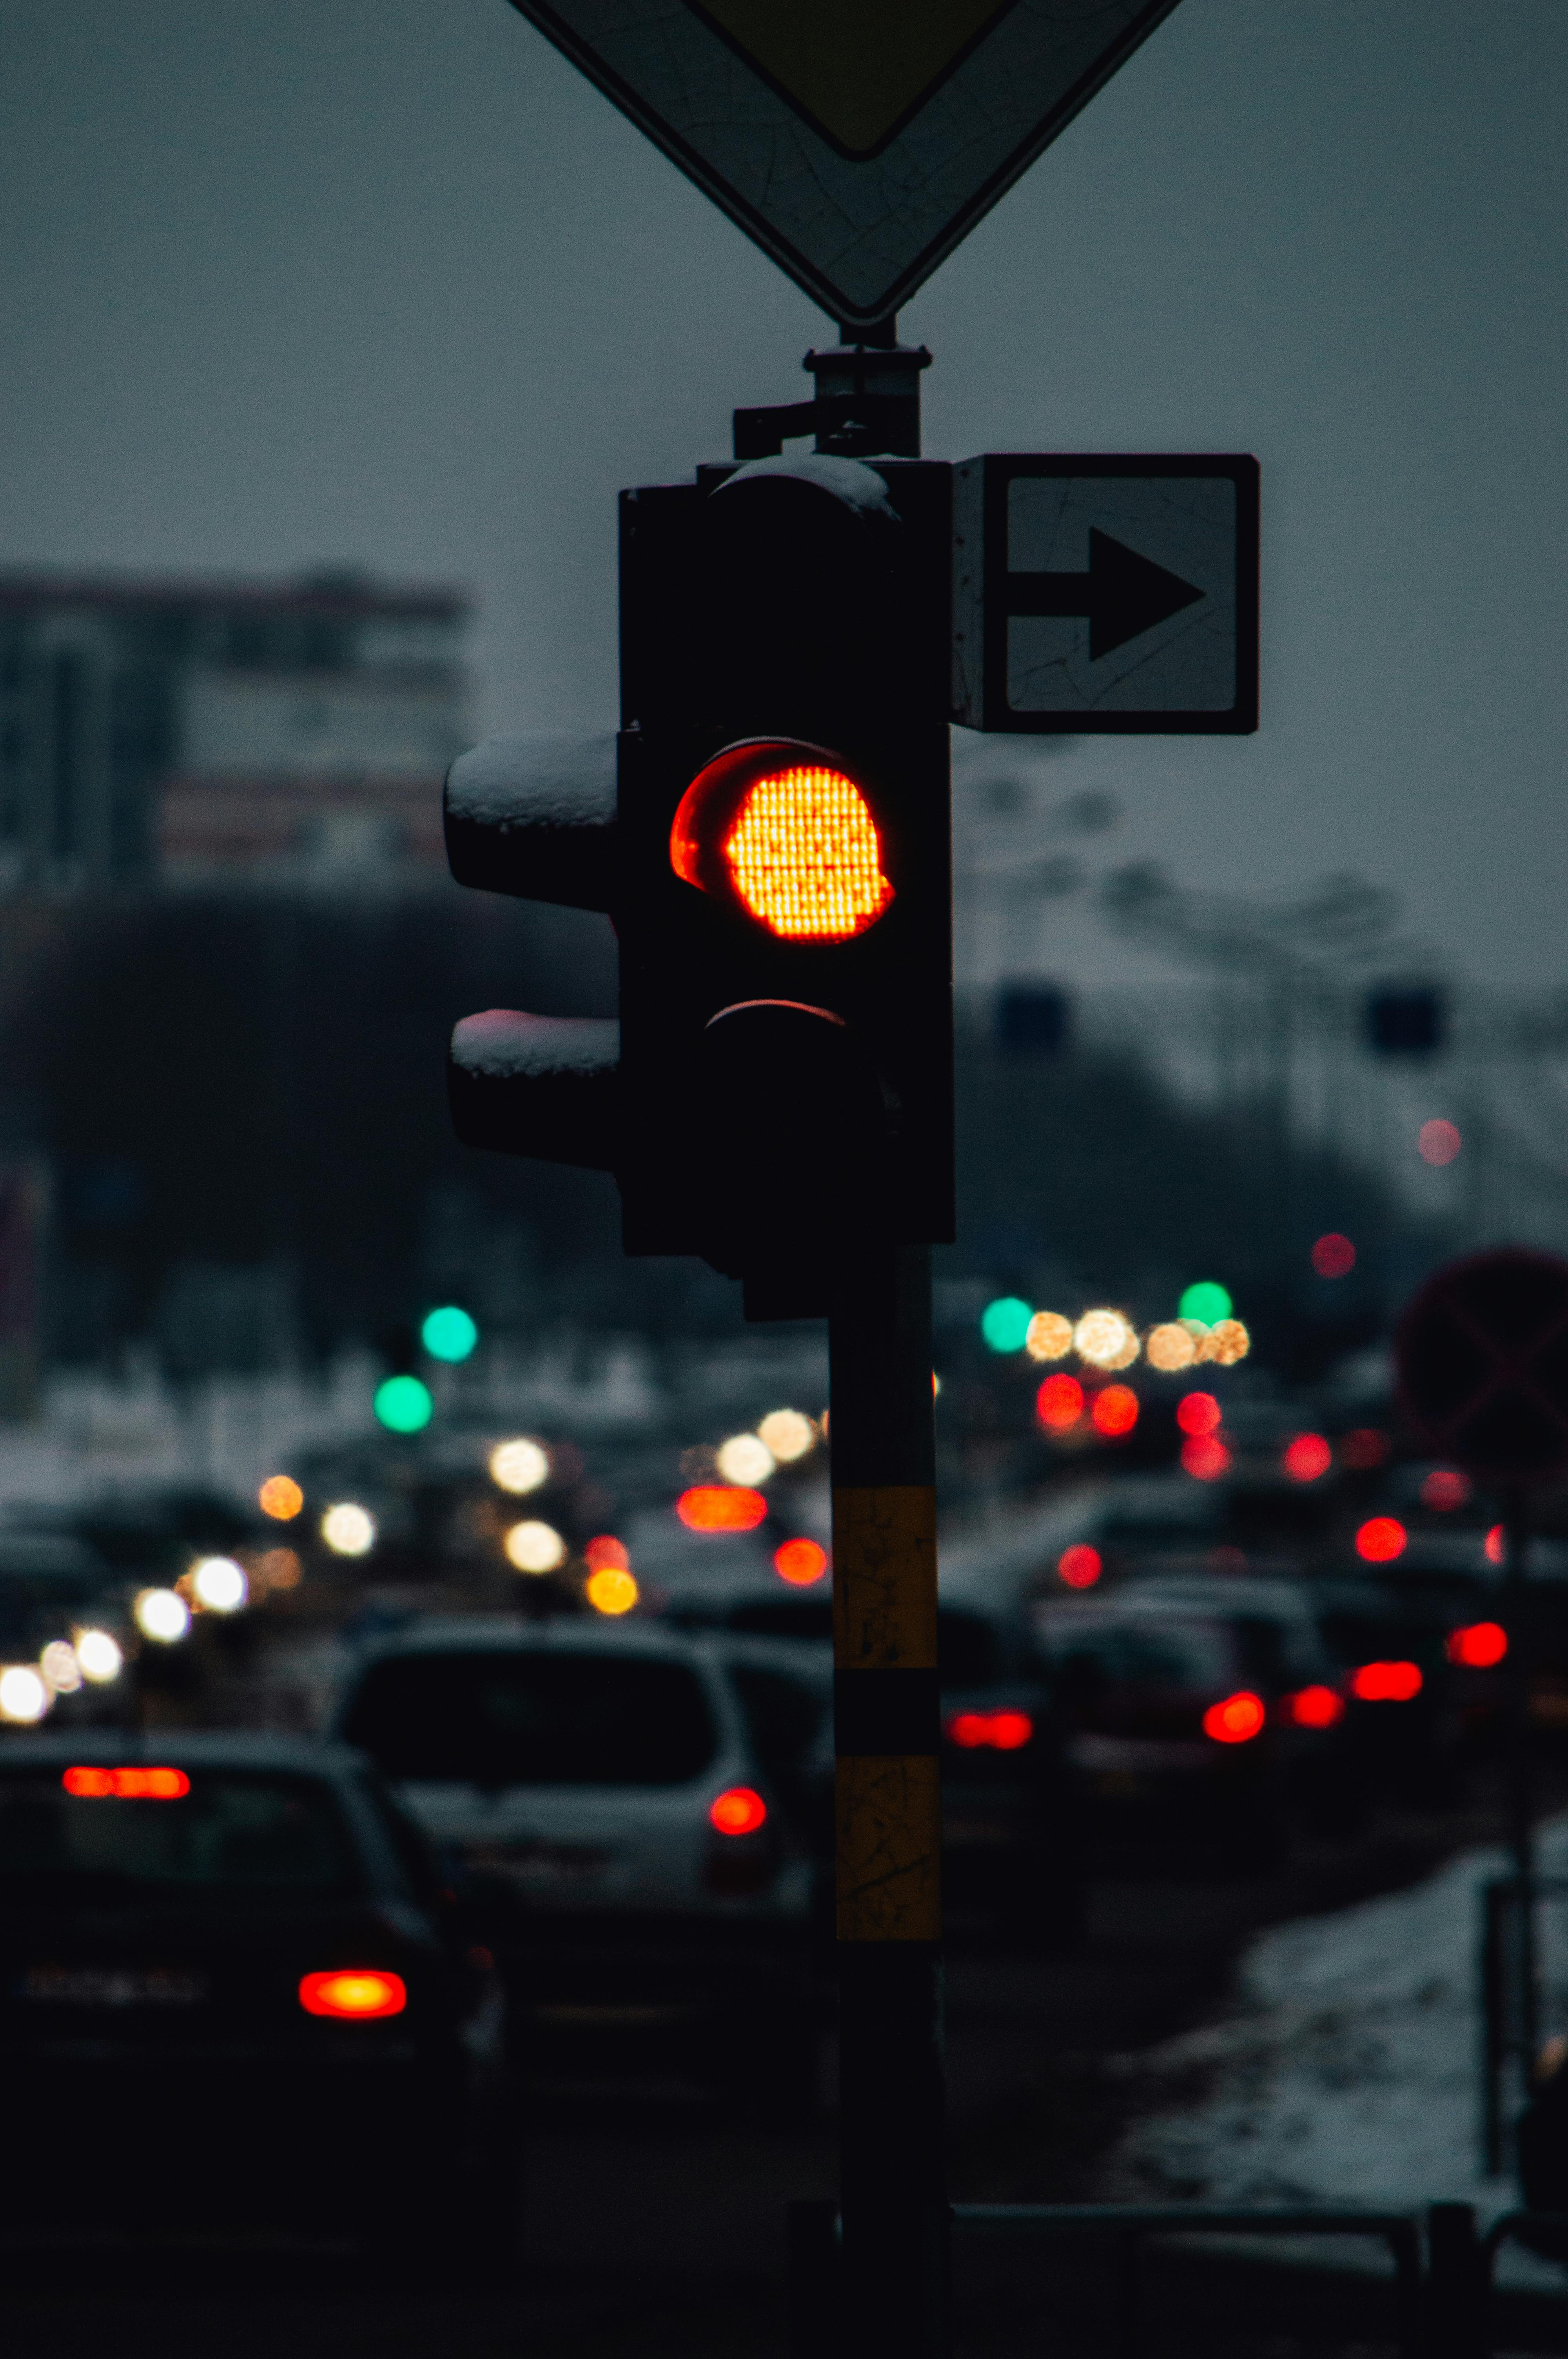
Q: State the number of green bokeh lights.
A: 4